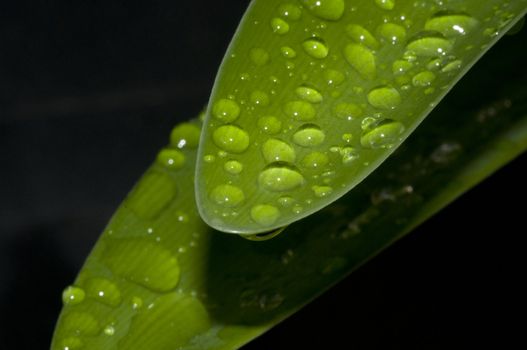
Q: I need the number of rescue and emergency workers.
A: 0